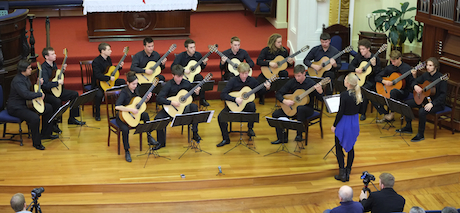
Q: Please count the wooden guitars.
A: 15